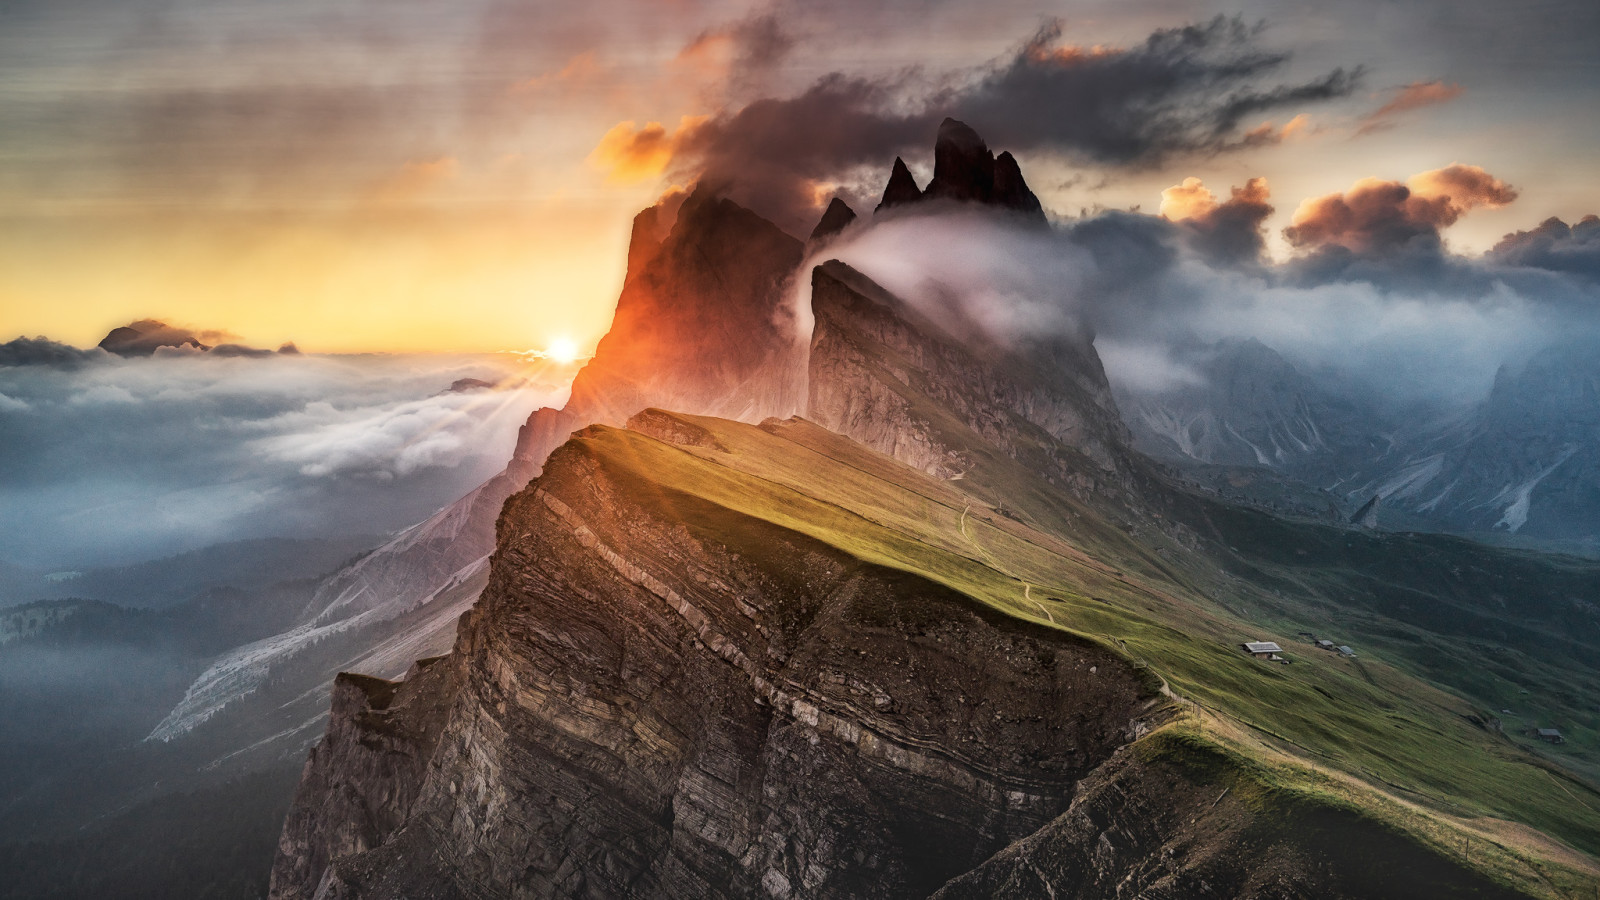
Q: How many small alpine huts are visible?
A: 4